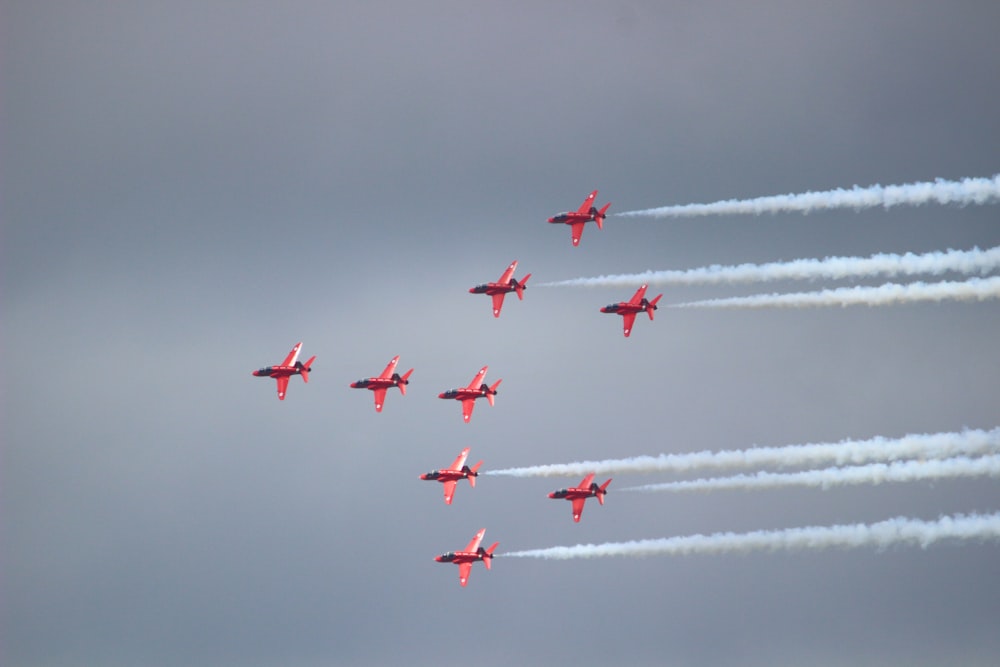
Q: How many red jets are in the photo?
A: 9